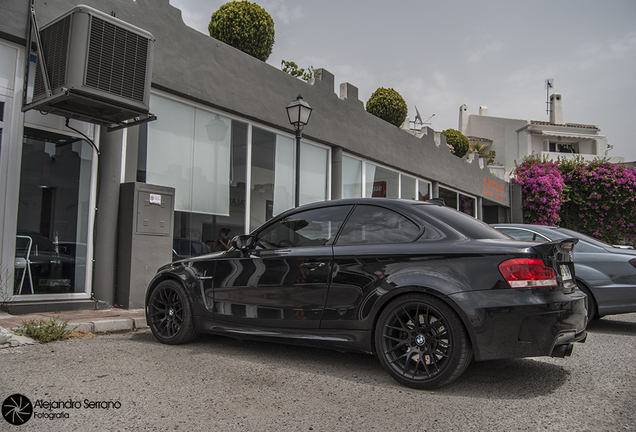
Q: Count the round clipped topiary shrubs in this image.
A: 3